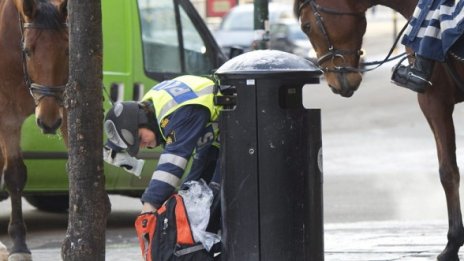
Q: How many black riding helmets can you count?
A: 1